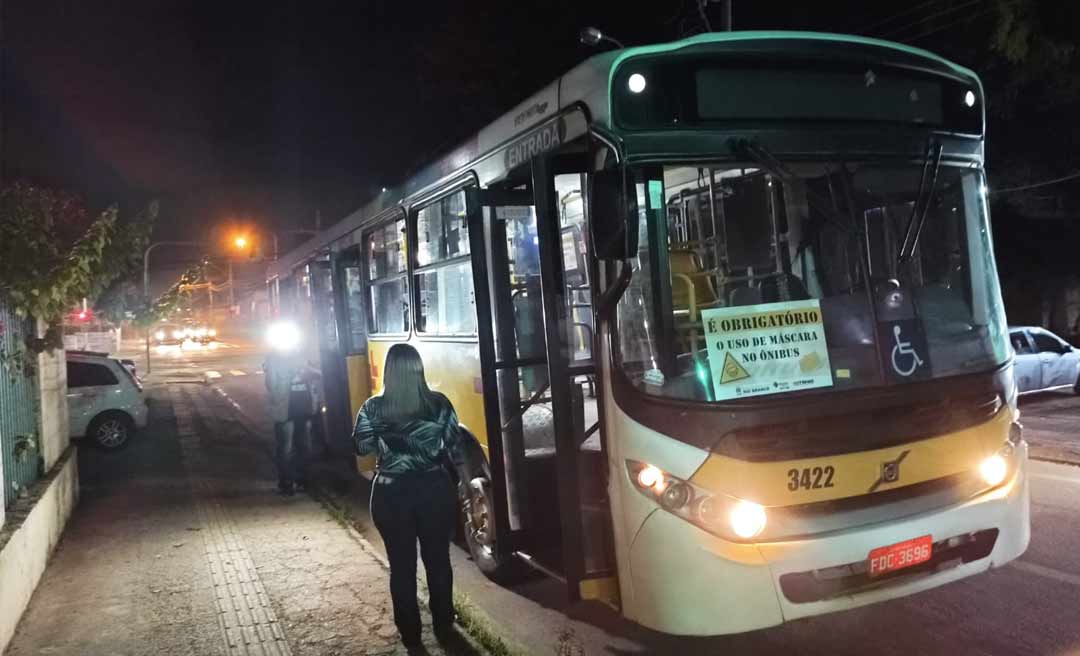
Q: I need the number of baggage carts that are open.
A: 0